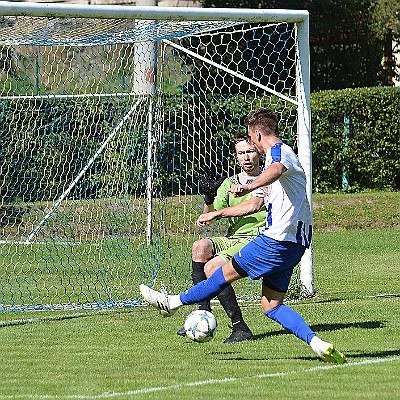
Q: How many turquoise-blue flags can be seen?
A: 0